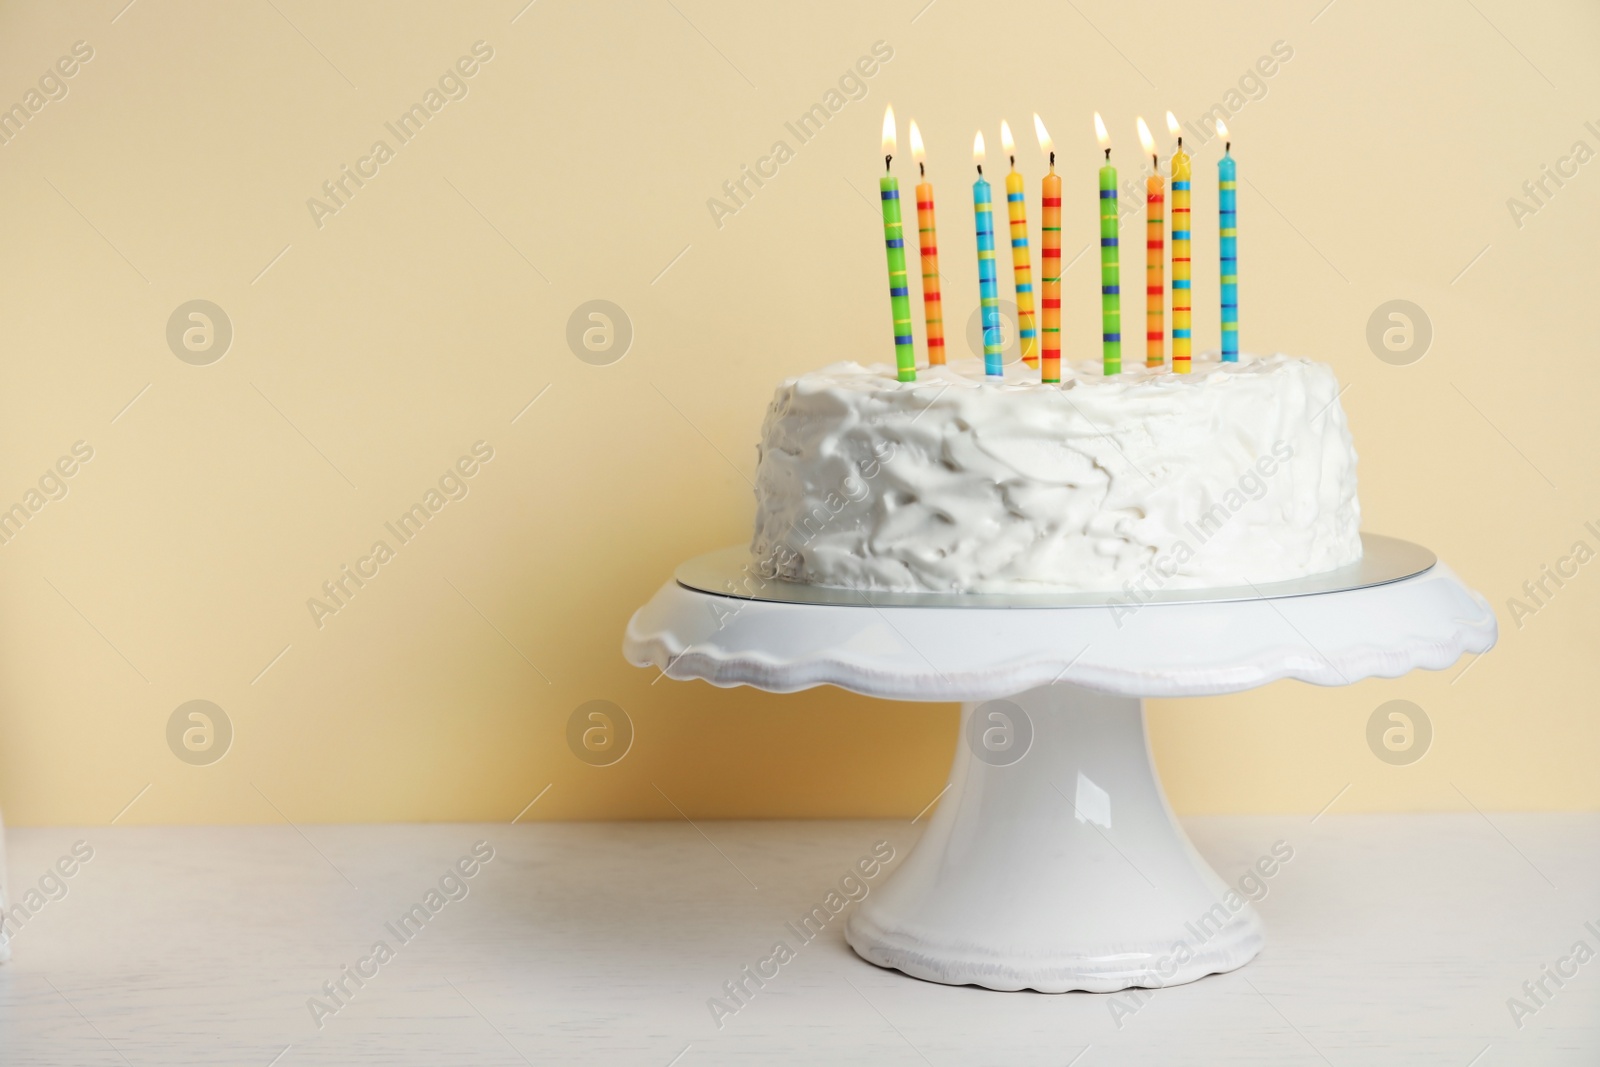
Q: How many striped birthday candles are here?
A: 9